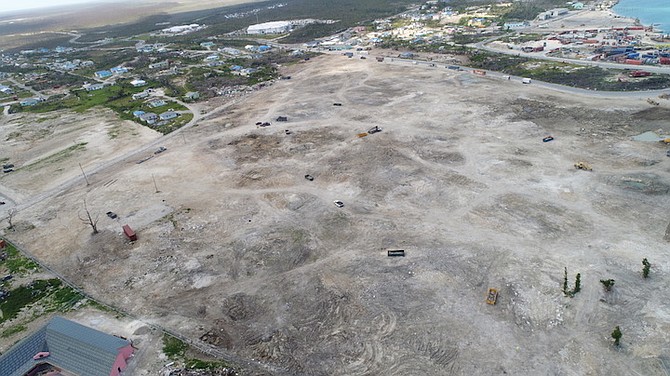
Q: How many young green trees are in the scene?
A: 5